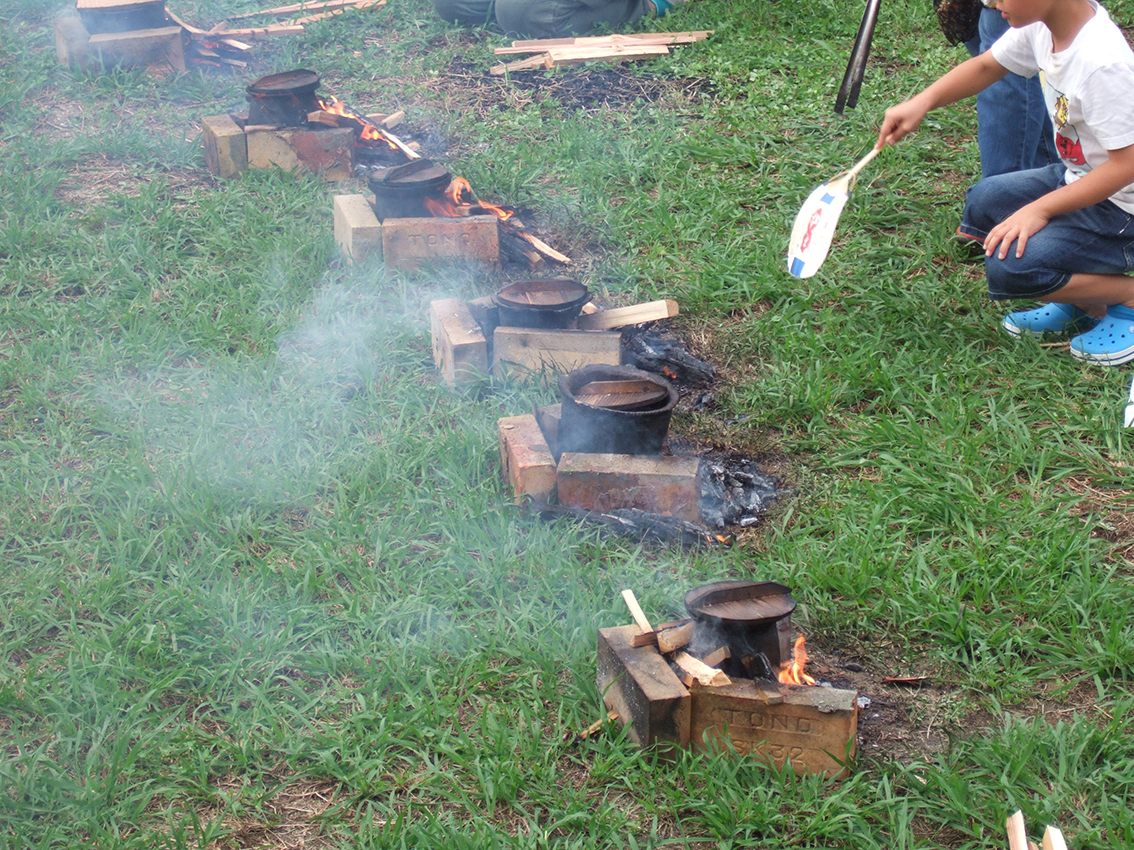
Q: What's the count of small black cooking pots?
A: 6